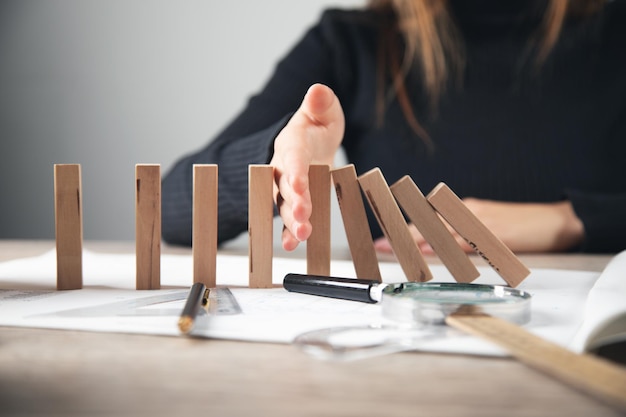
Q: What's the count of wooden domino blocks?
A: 9